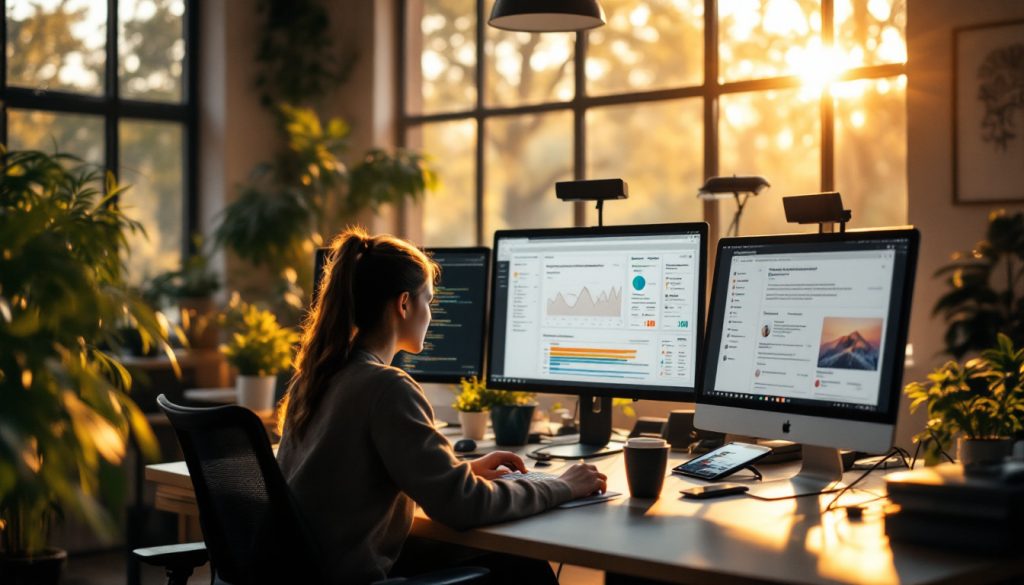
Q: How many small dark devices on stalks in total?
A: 3